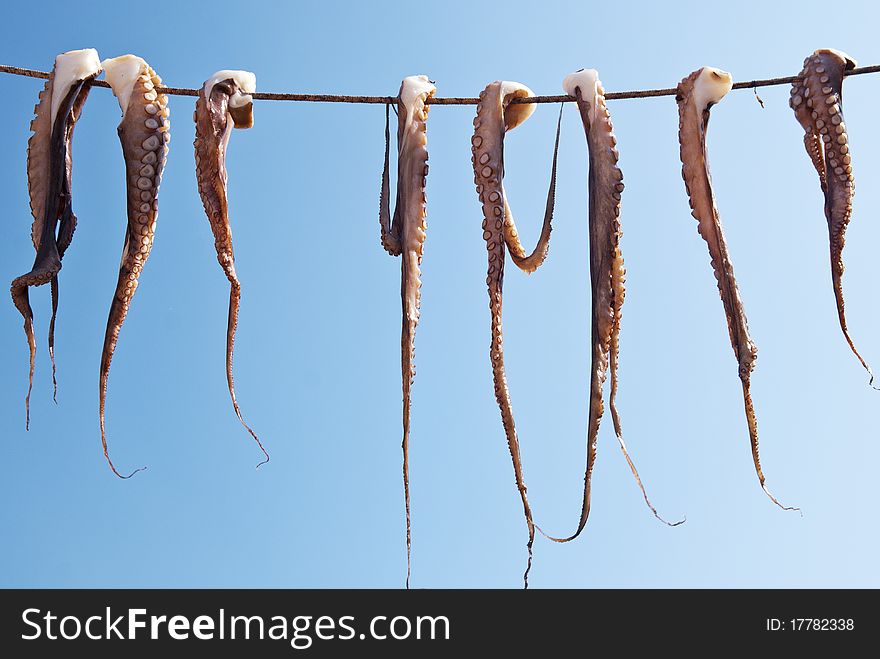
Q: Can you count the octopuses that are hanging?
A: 8